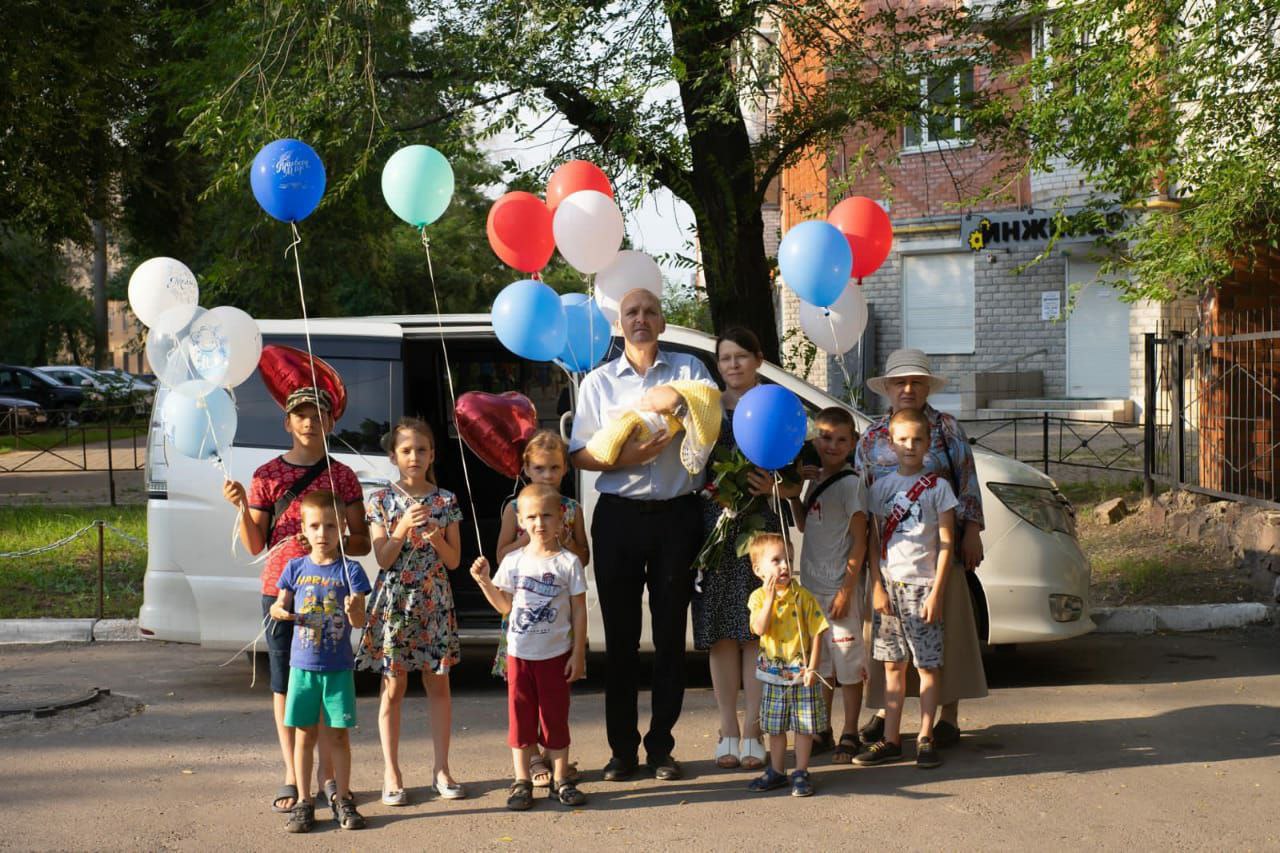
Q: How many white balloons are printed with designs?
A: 2